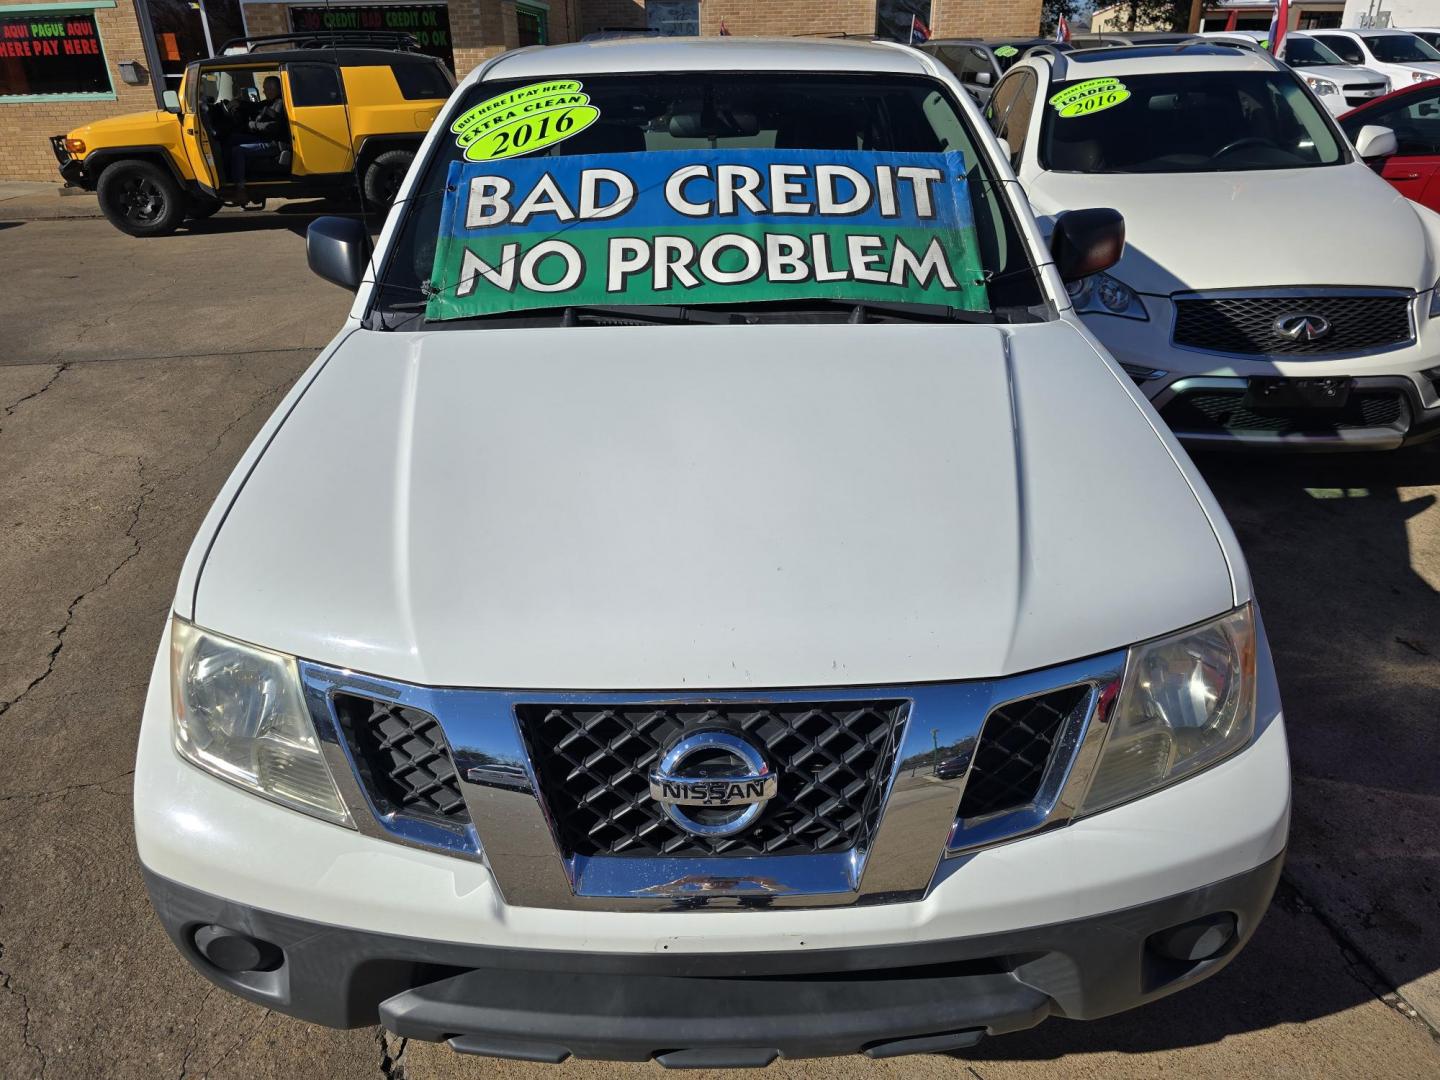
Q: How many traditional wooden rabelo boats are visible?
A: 0